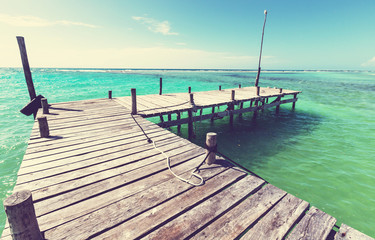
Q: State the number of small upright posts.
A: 14